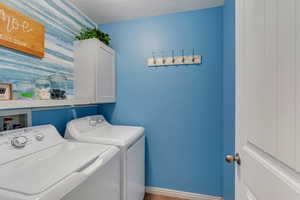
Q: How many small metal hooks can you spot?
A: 5